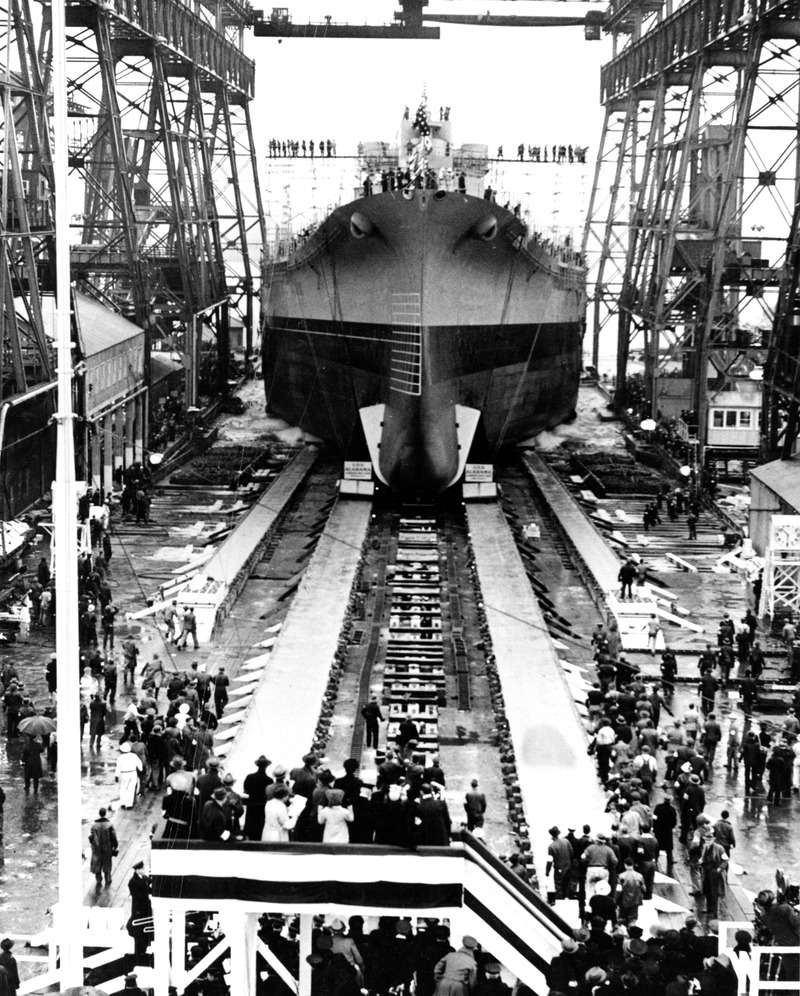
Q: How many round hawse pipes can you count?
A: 2